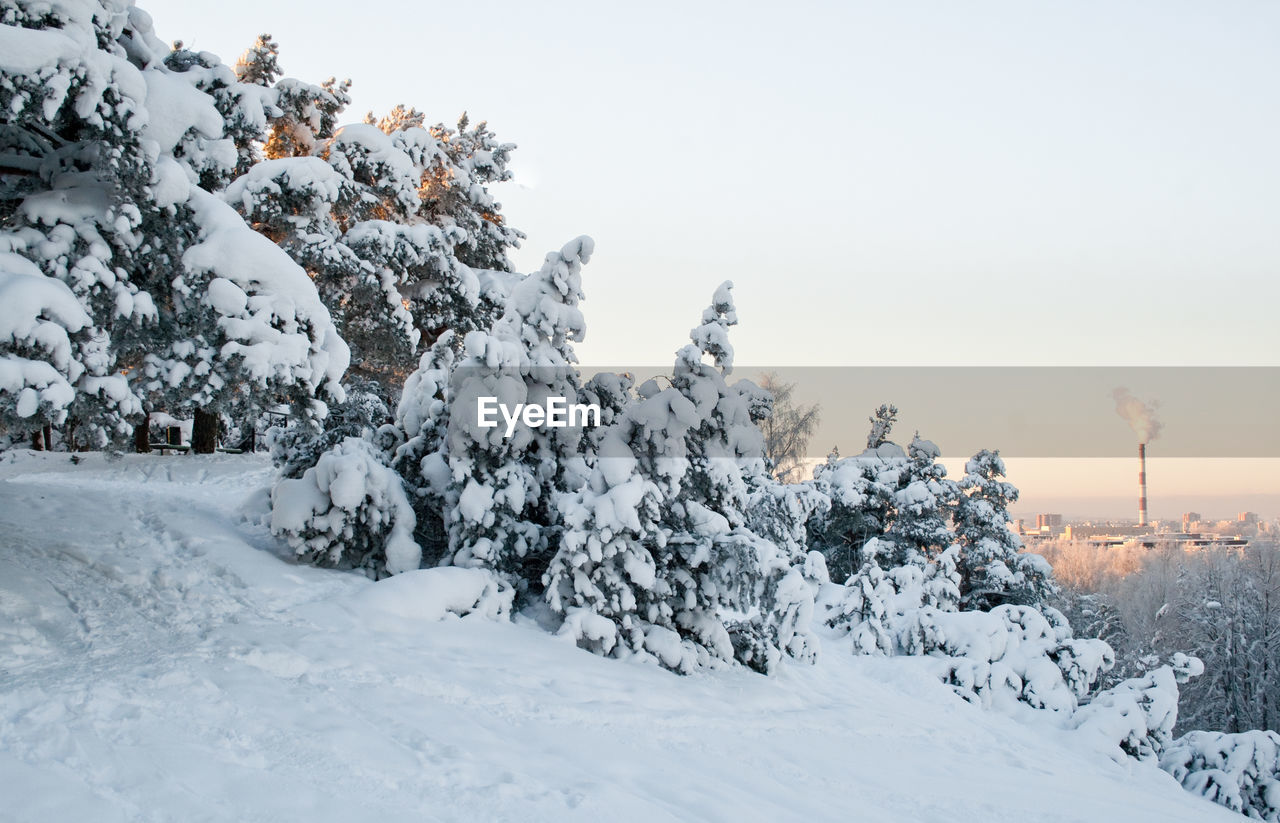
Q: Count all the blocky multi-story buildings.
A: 3